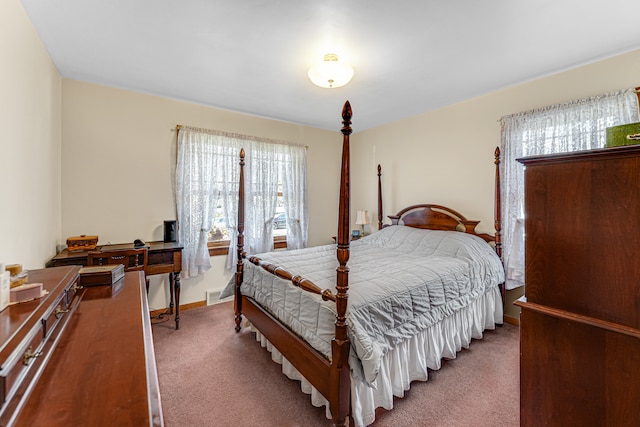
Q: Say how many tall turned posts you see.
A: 4